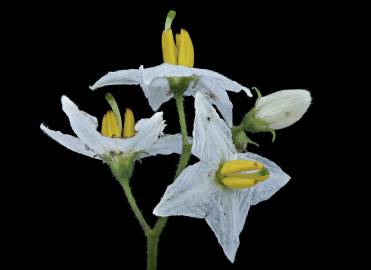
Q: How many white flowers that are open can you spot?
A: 3